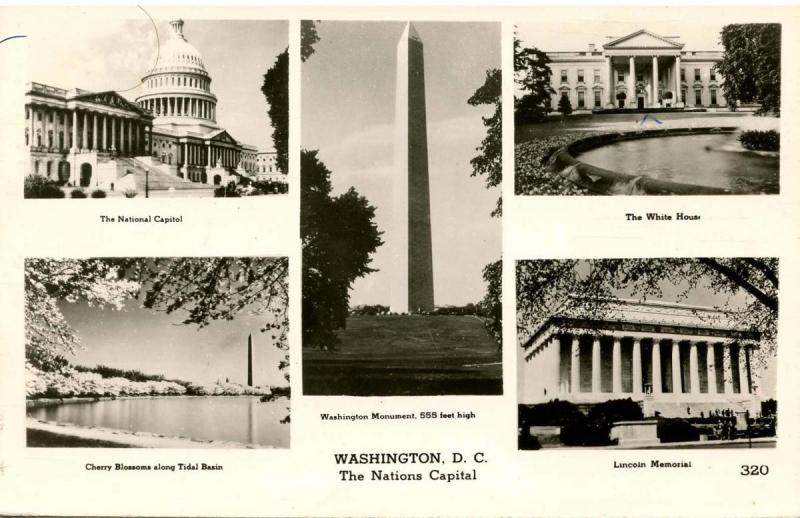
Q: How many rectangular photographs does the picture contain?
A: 5